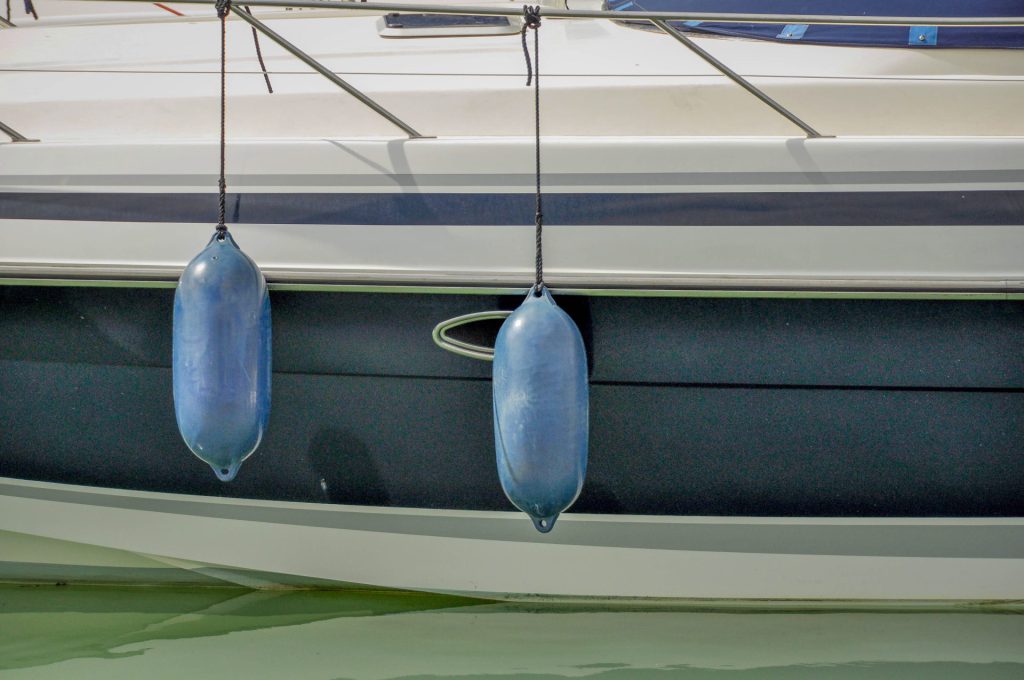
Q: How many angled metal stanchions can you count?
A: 3